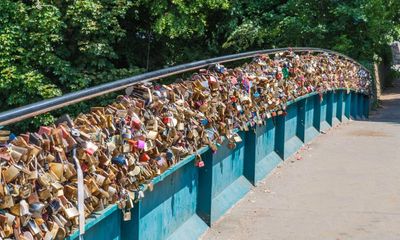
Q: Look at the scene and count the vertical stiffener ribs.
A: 12